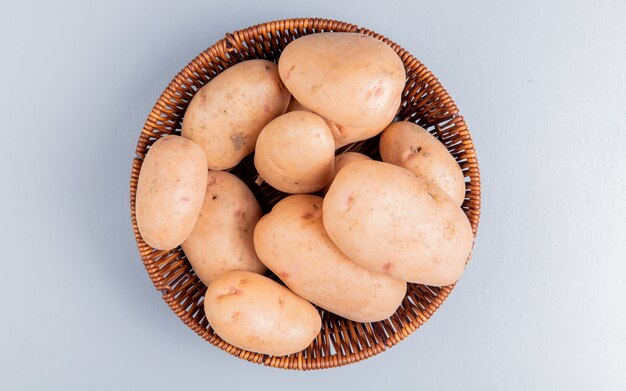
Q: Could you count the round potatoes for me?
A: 1